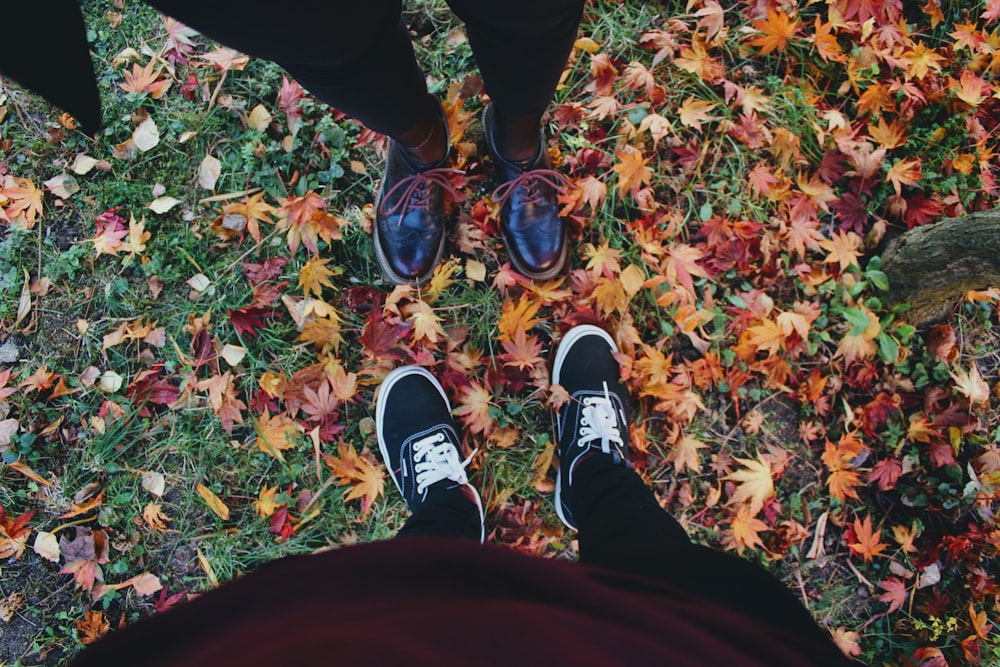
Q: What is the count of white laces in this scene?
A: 2